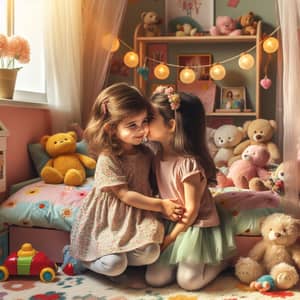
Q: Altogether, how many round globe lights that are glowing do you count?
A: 7